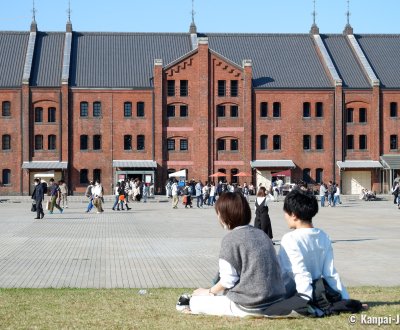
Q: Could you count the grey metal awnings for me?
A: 5